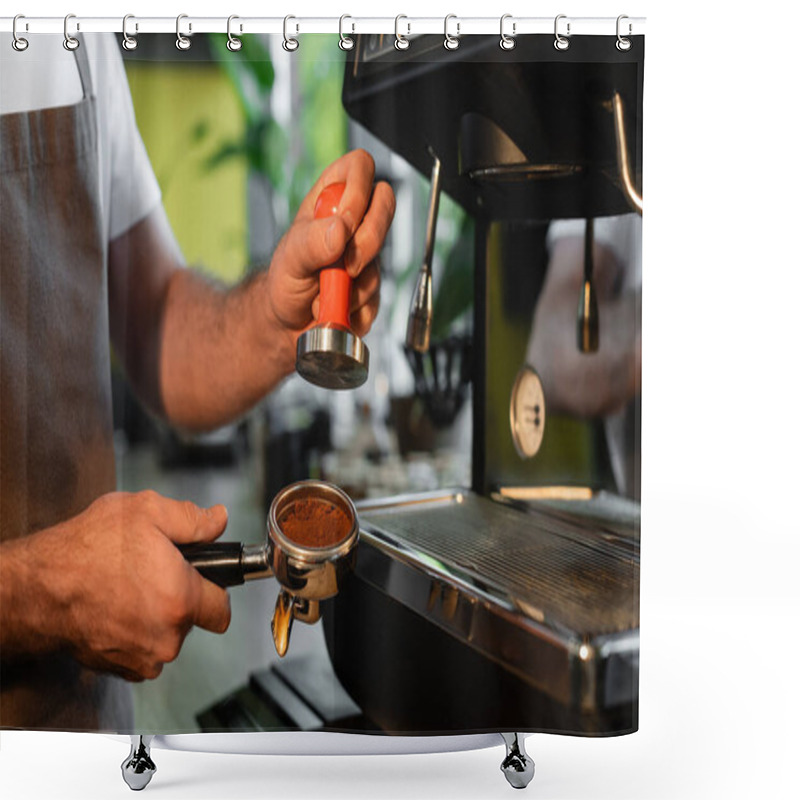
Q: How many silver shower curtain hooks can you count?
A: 12